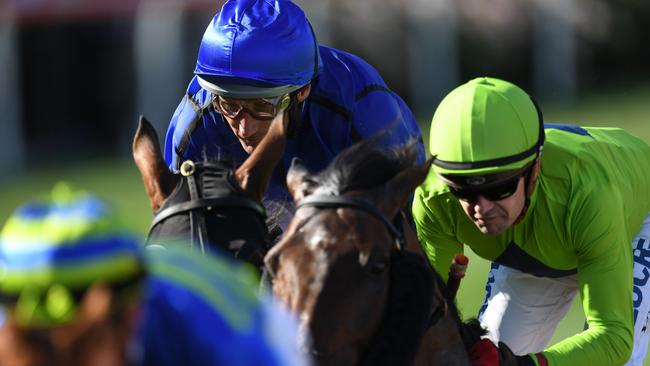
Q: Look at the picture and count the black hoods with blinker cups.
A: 1